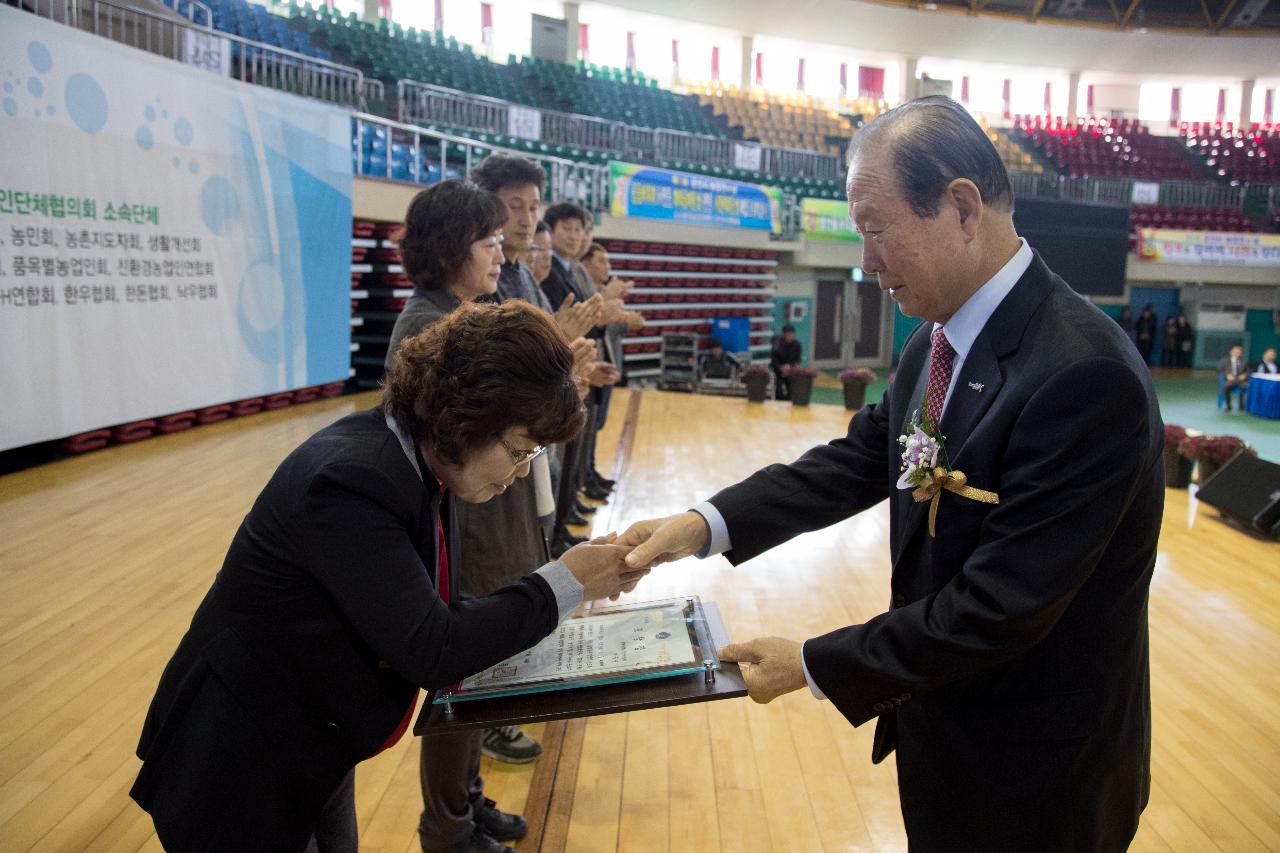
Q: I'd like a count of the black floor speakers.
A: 1